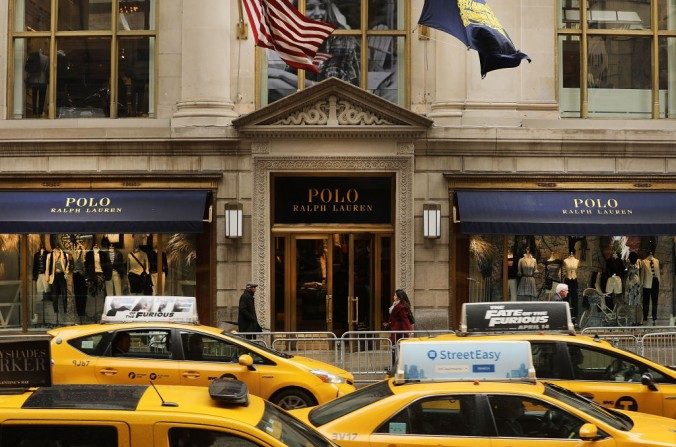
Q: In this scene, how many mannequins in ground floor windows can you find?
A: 14